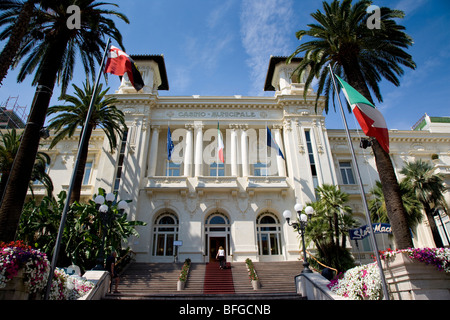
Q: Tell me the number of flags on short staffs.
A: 3